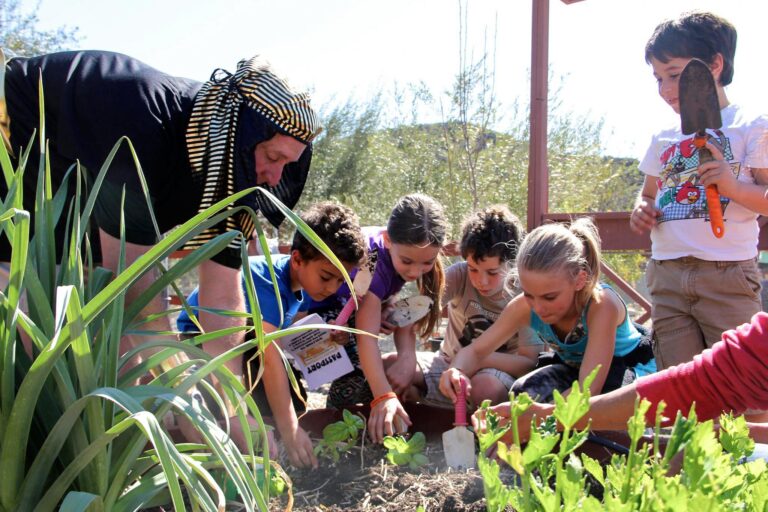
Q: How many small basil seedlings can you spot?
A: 2